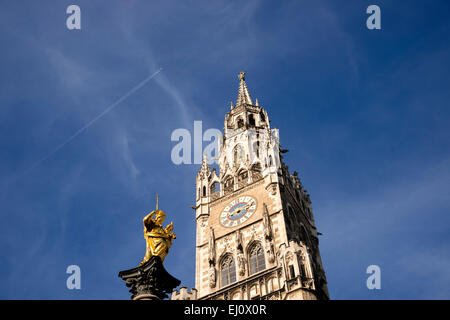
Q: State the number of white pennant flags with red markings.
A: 0